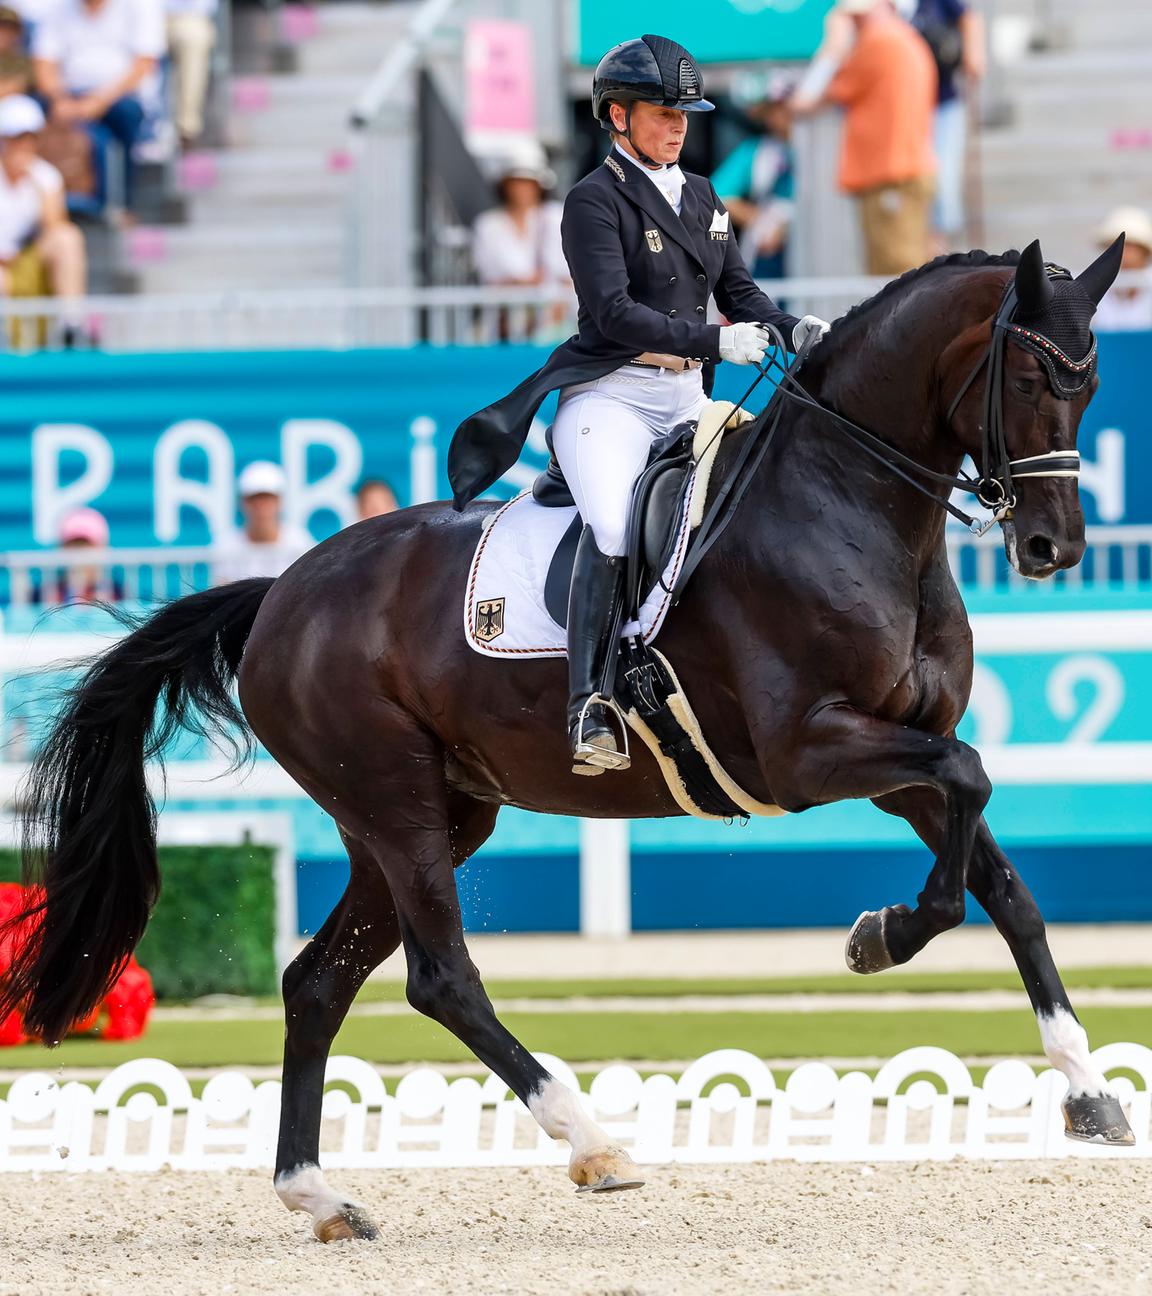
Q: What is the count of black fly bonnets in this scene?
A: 1